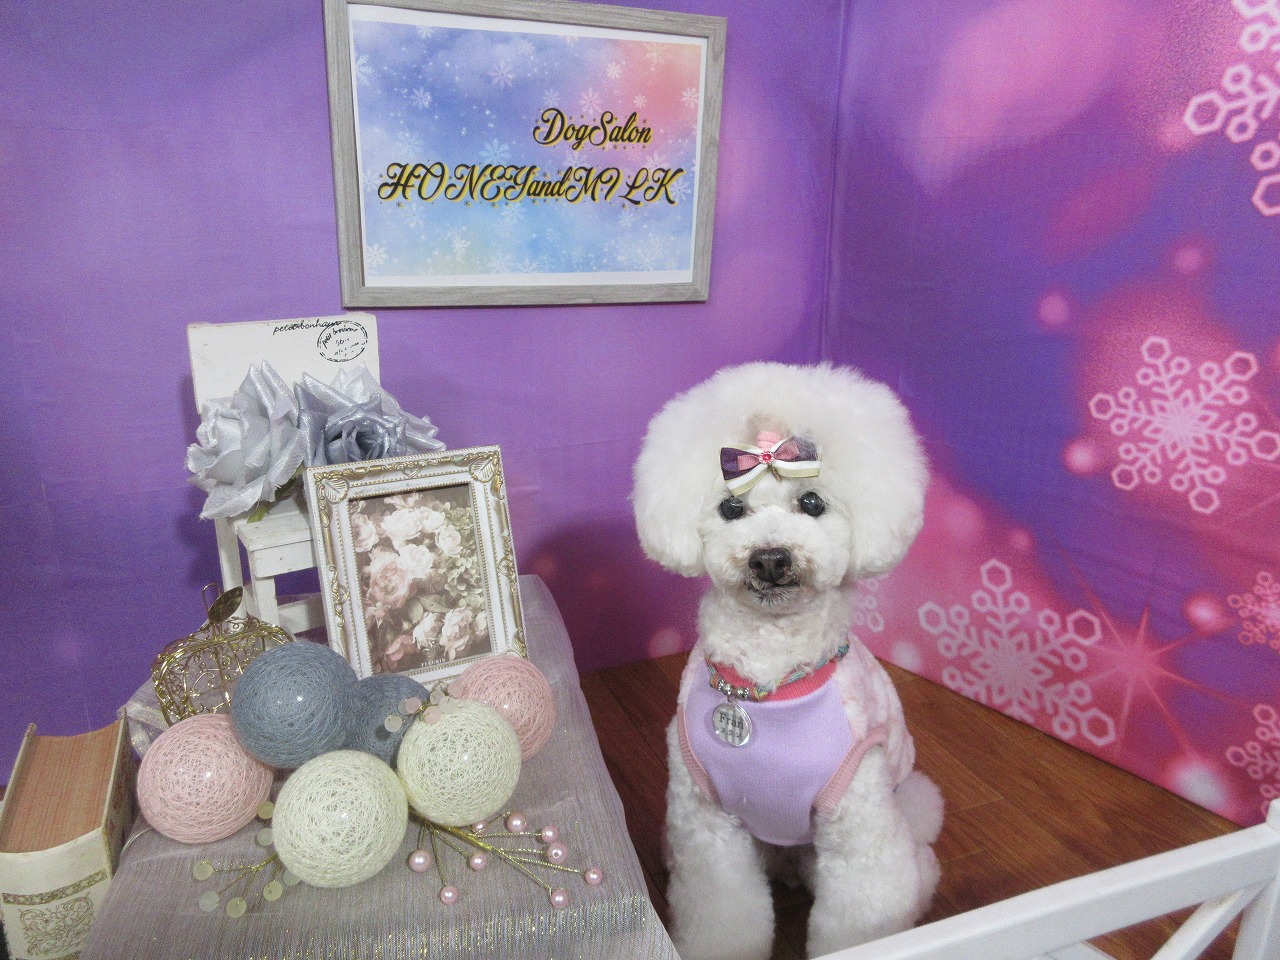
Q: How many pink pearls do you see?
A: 9